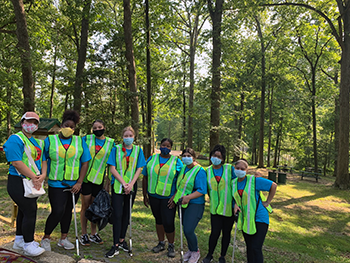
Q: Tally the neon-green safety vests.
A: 8